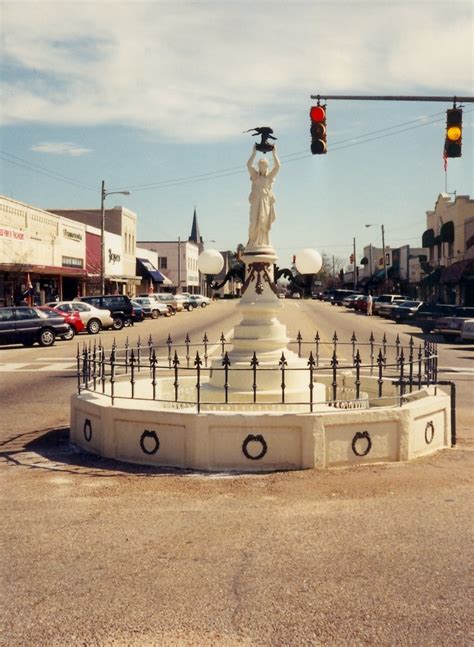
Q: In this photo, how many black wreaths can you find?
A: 5